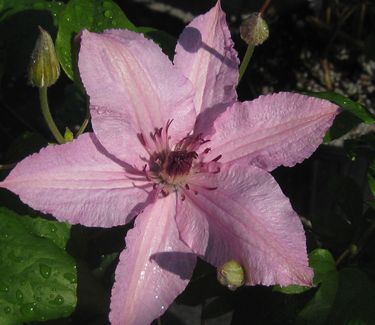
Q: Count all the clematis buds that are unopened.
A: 3